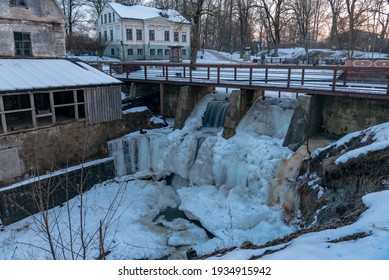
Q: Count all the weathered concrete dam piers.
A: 3